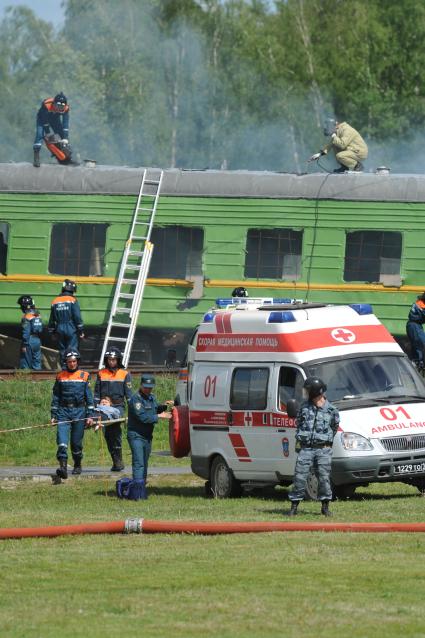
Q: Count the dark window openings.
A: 5